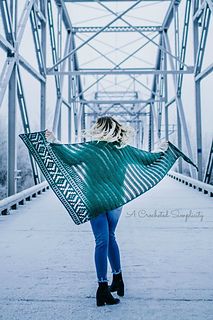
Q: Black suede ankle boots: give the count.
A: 2